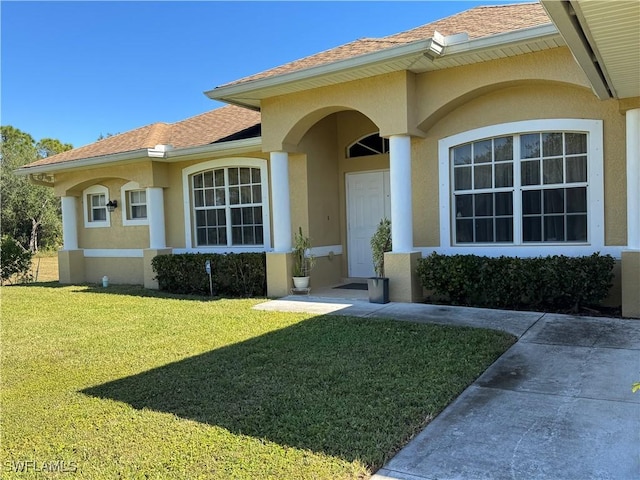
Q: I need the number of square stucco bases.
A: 5